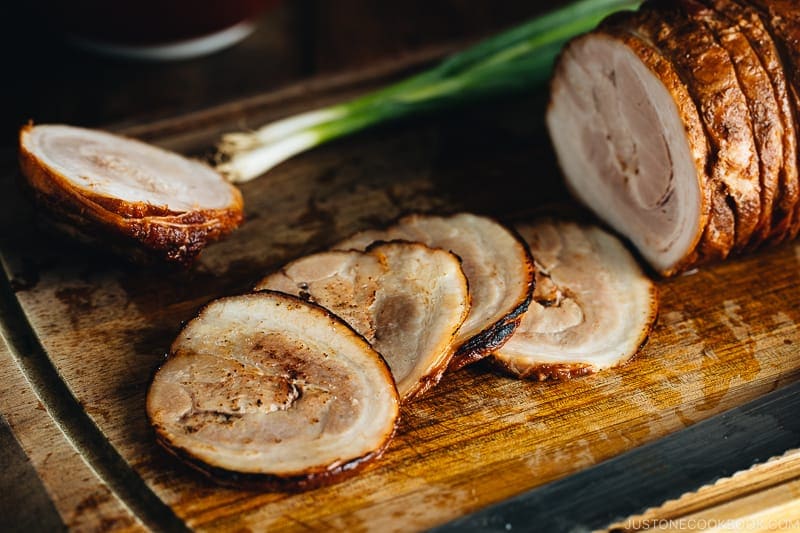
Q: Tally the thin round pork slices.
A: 4